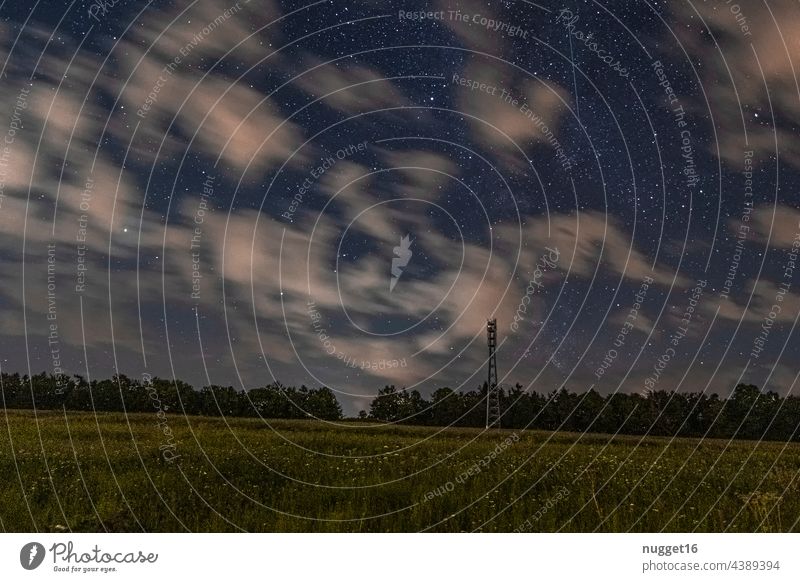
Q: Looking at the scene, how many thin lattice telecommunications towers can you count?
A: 1